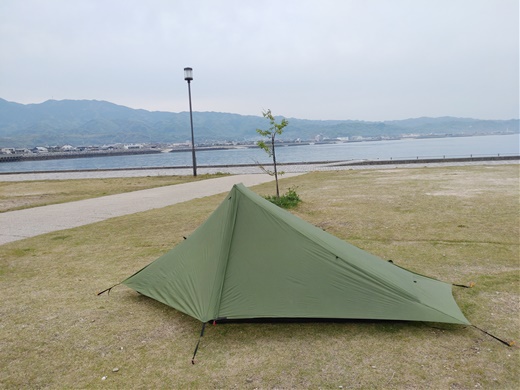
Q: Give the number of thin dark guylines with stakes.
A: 4